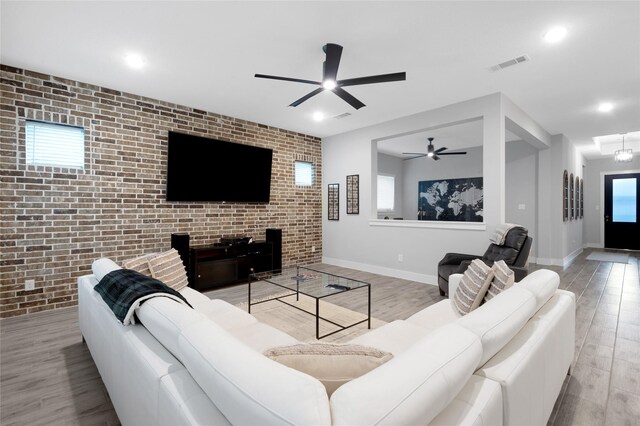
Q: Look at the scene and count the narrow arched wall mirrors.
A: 4